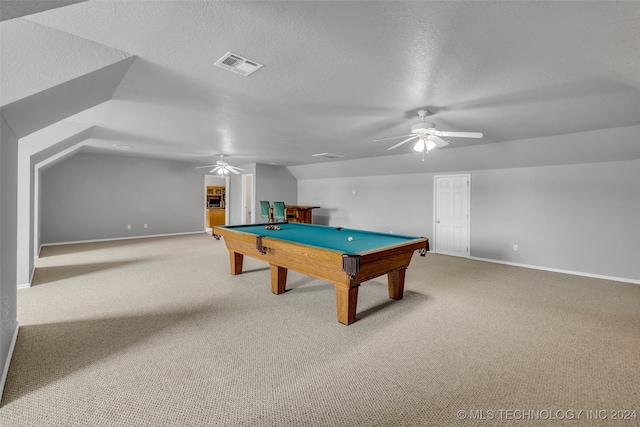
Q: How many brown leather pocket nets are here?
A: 4